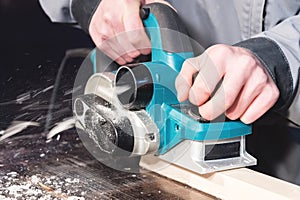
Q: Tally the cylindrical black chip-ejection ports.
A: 1